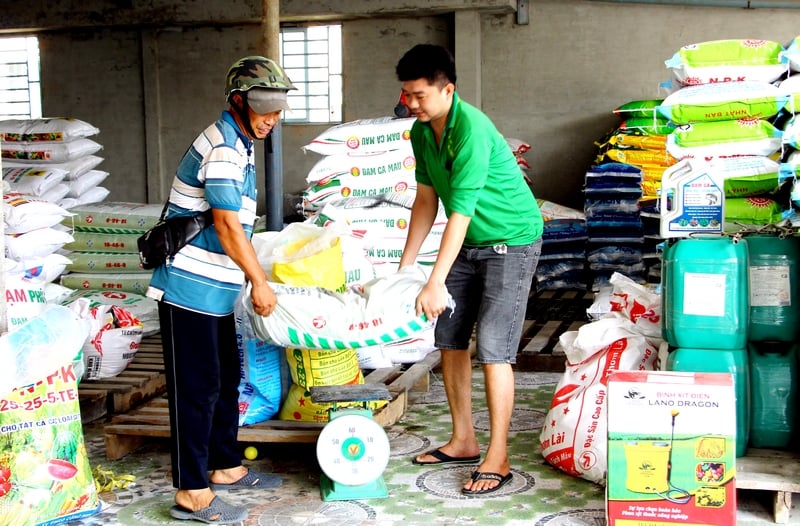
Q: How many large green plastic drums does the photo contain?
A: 4